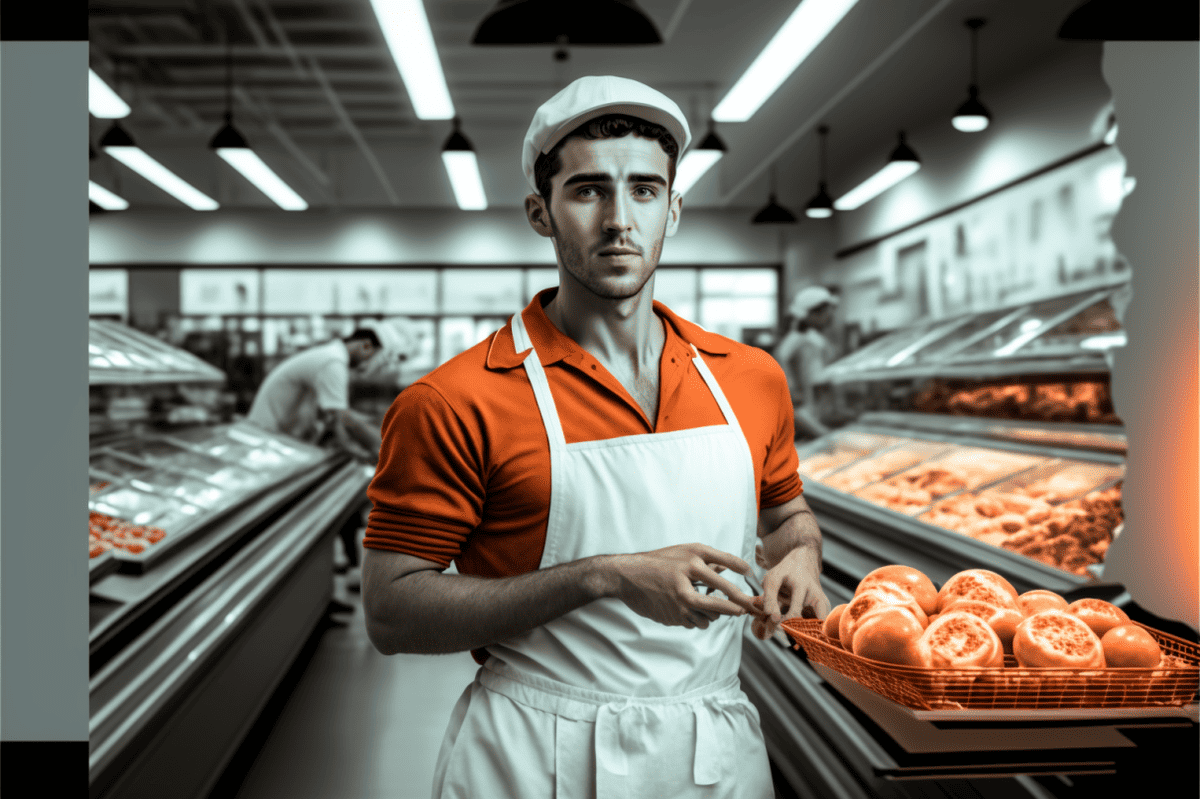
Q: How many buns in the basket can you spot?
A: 11